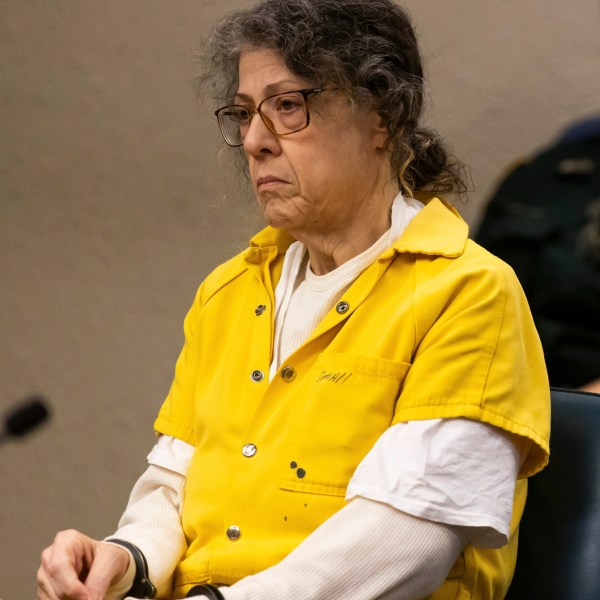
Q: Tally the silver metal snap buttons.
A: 6